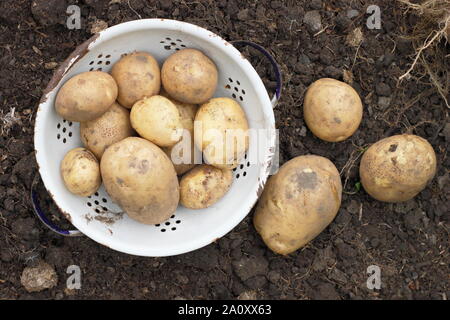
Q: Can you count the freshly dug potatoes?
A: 13